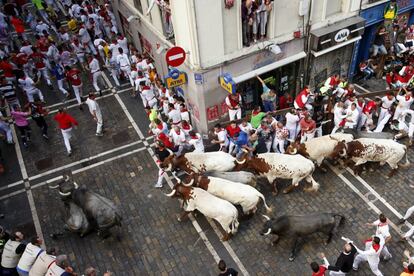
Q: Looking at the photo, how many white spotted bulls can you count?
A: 6